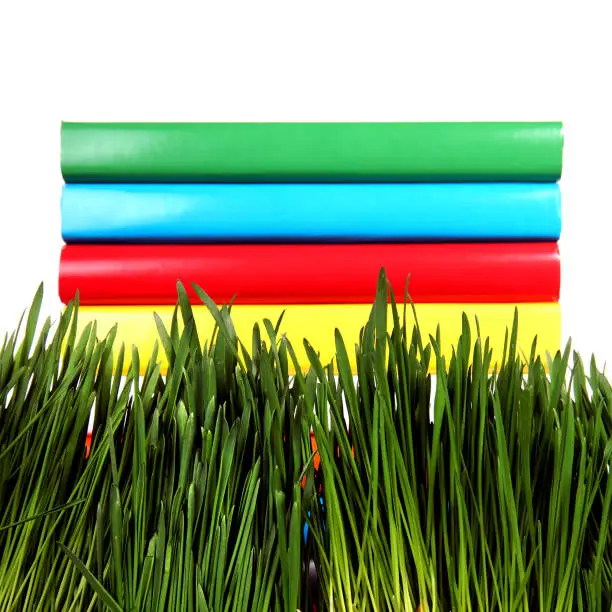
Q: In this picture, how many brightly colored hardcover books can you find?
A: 4